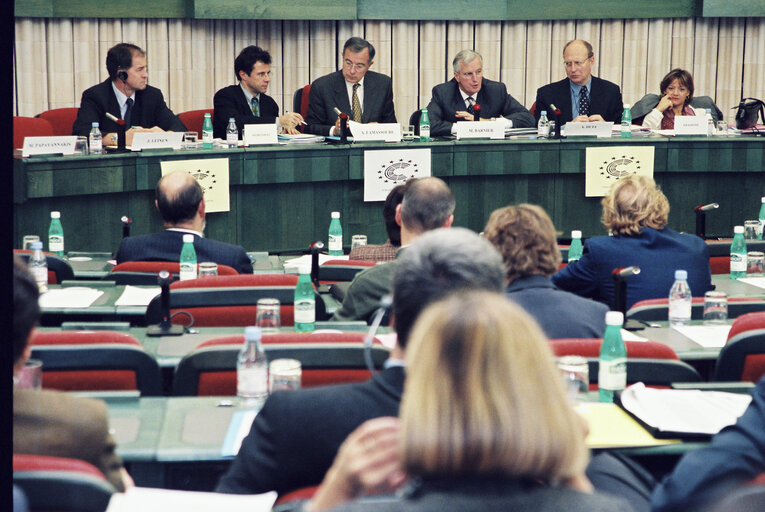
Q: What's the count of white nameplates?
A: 7